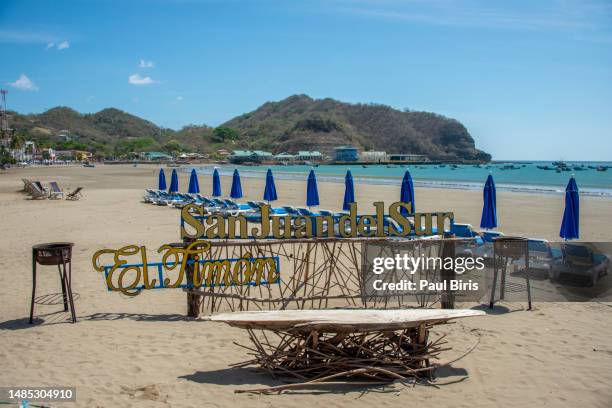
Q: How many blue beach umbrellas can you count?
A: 11